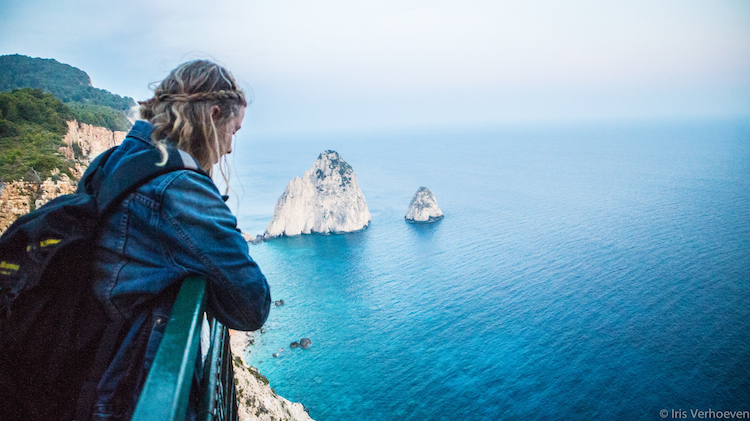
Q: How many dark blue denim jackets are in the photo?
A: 1